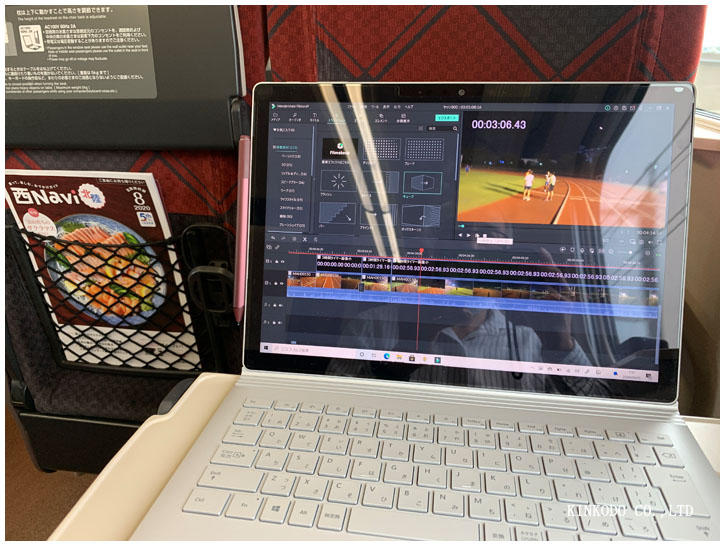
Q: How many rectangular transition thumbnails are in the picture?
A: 9